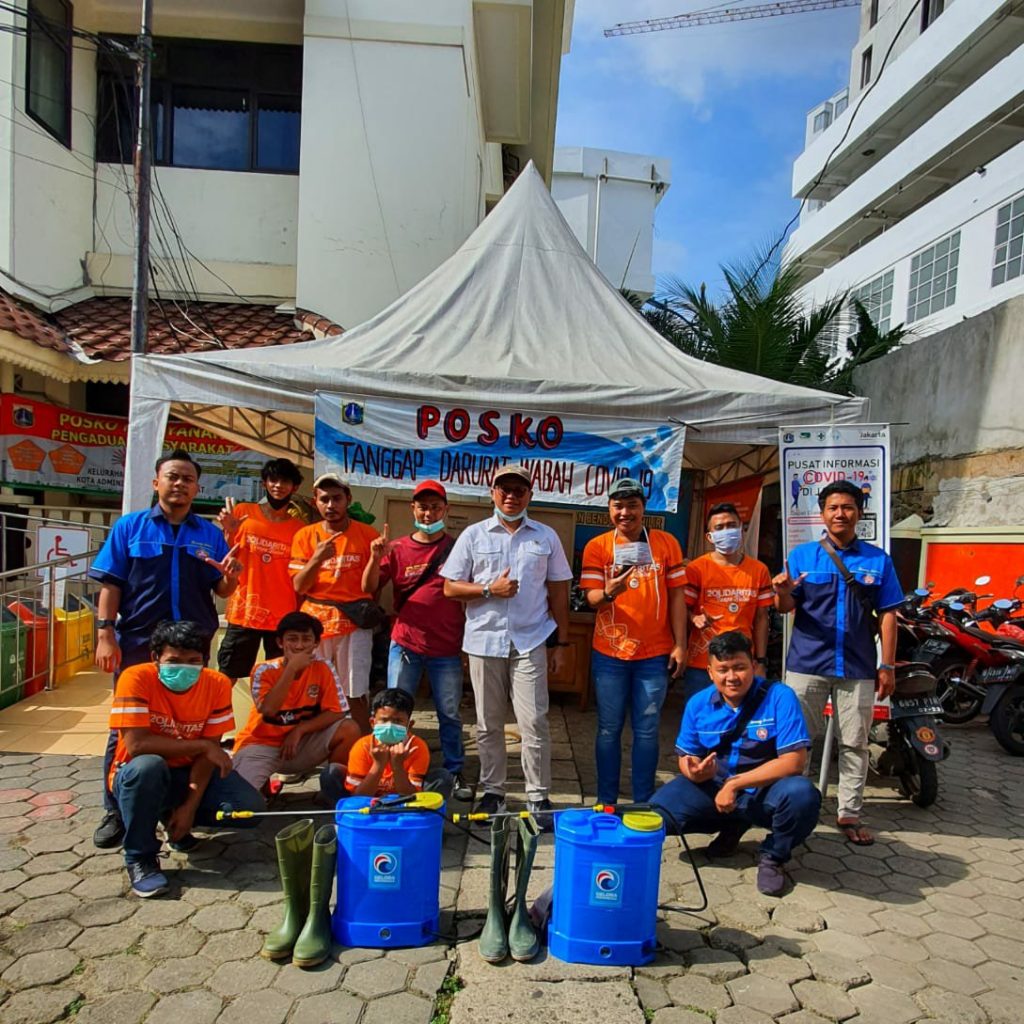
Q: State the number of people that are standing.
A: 8